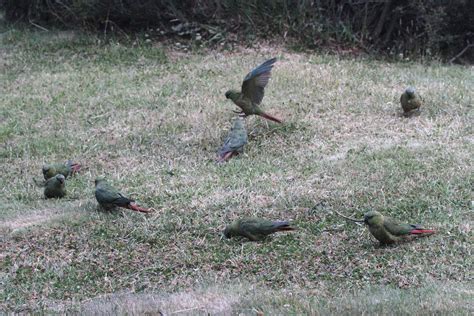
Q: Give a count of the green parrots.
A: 8